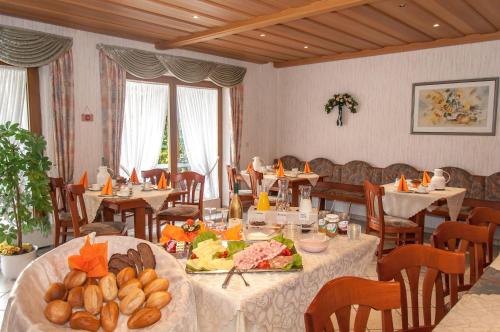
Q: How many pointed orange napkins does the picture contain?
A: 9